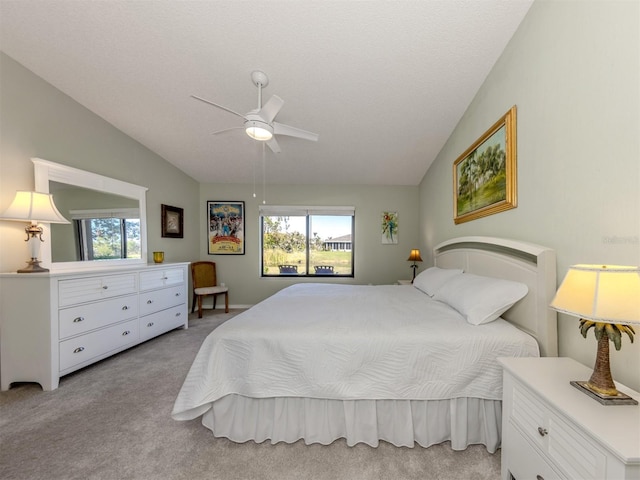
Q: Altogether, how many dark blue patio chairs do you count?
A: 2